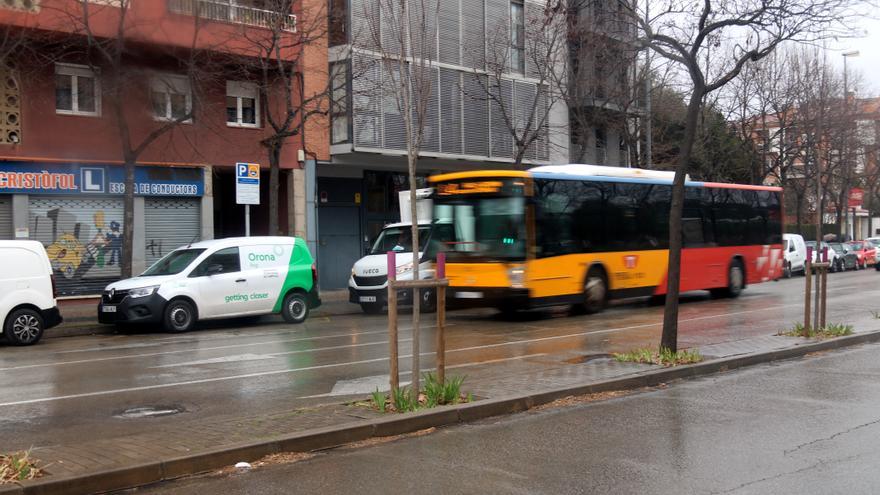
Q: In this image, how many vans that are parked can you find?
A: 4